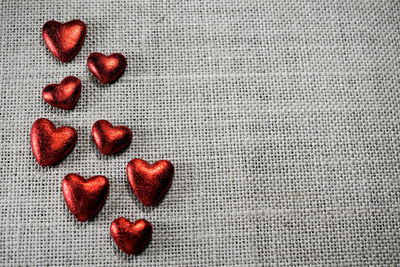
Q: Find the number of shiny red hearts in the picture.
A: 8